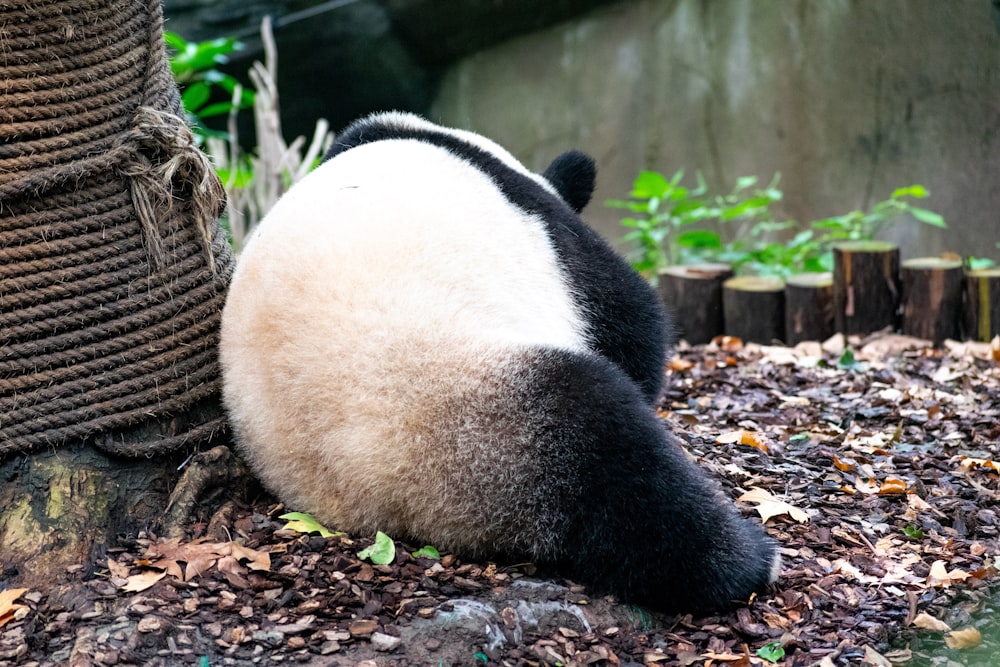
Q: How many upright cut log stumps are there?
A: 6